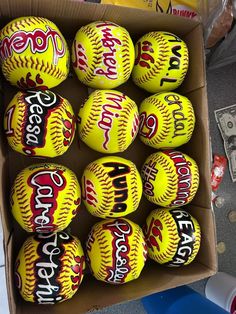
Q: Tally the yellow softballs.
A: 12